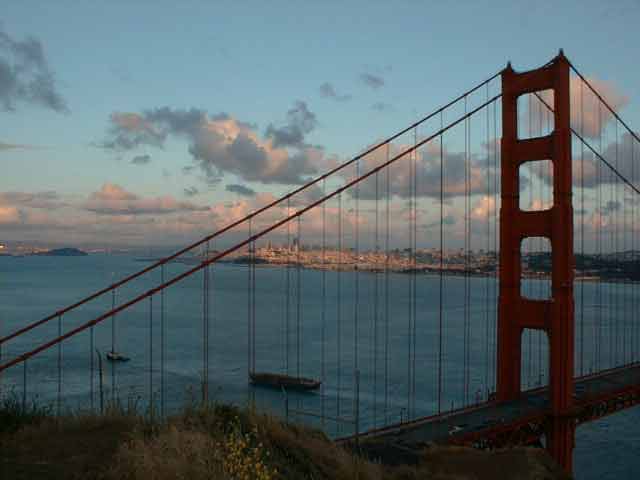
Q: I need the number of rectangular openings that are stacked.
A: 4